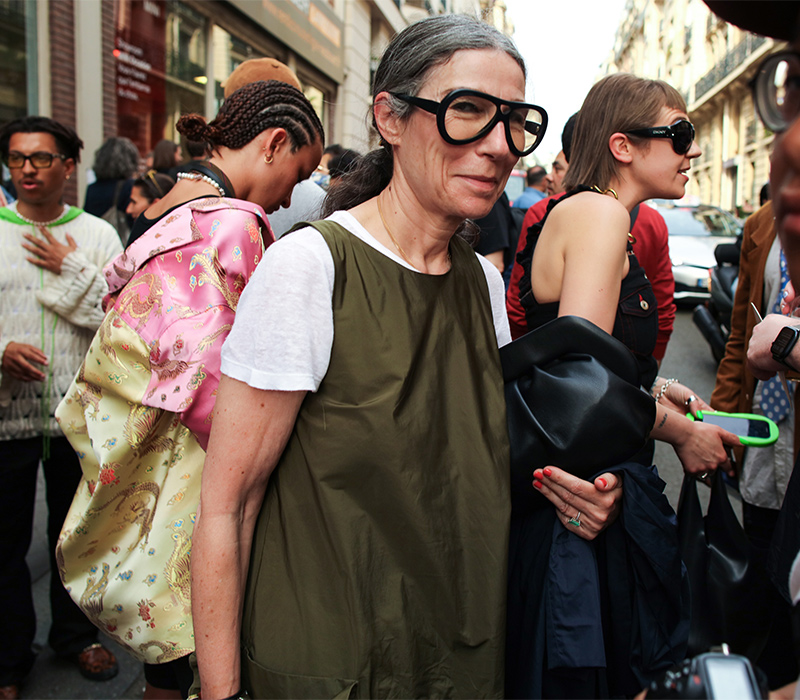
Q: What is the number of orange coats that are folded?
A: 0